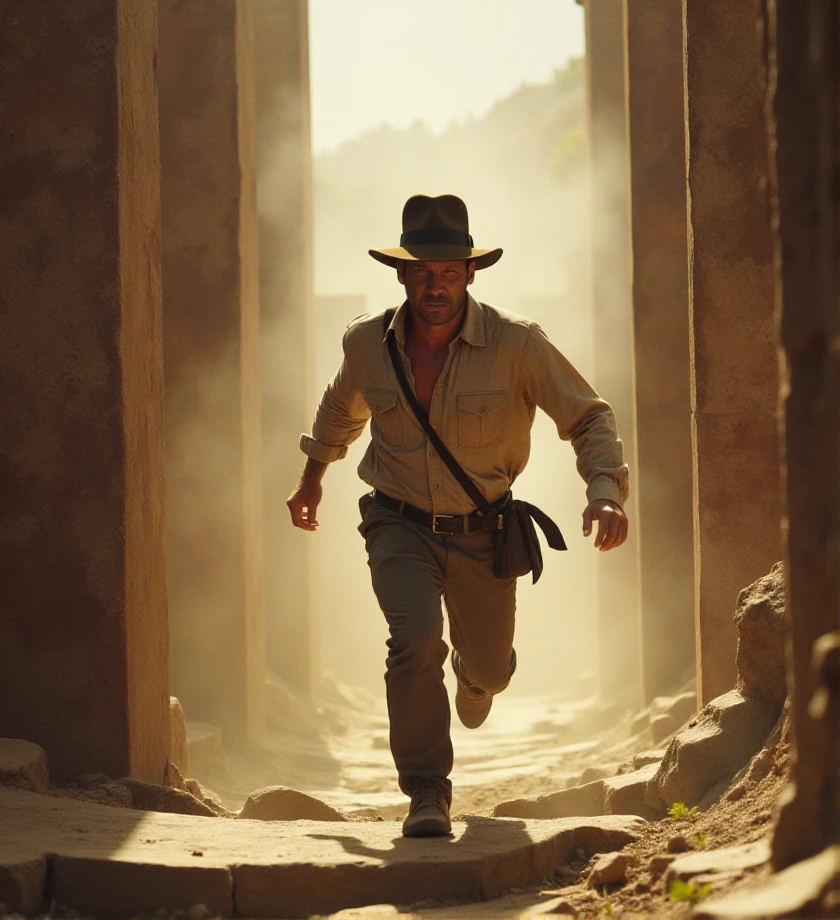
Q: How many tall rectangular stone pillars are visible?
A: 7